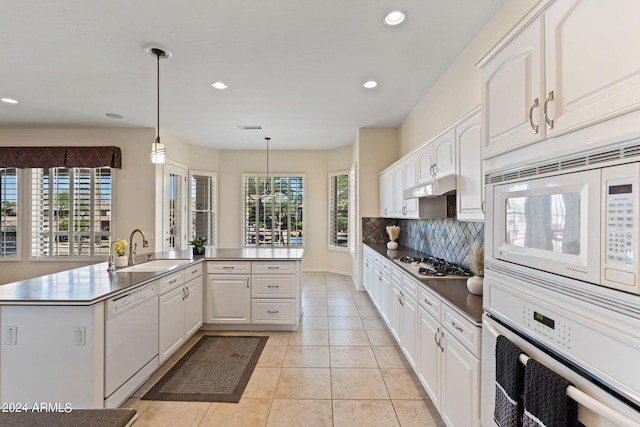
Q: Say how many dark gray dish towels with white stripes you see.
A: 2